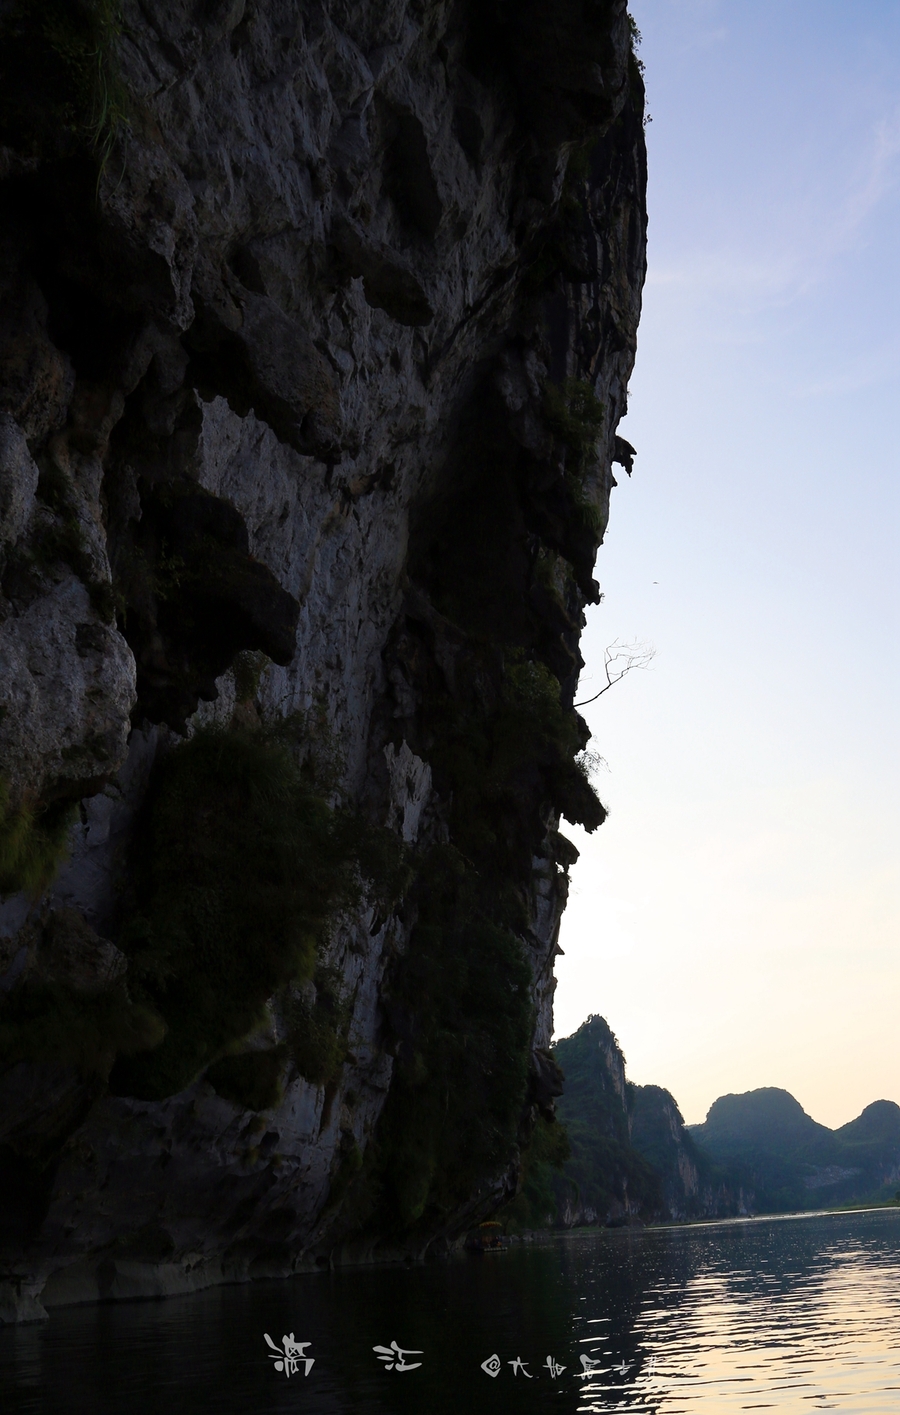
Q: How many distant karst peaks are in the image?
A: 4